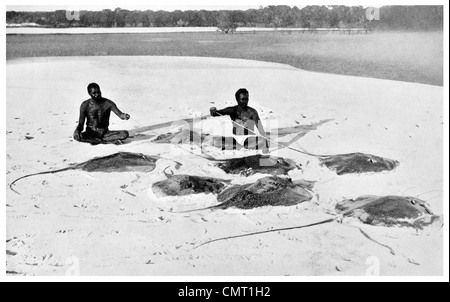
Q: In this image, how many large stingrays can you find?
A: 6